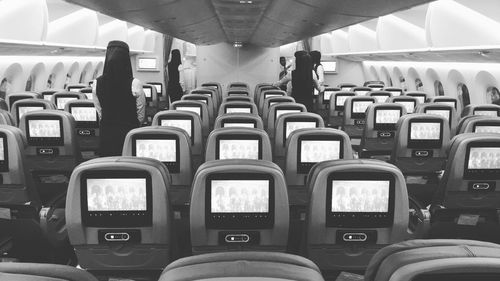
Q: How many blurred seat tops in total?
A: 3